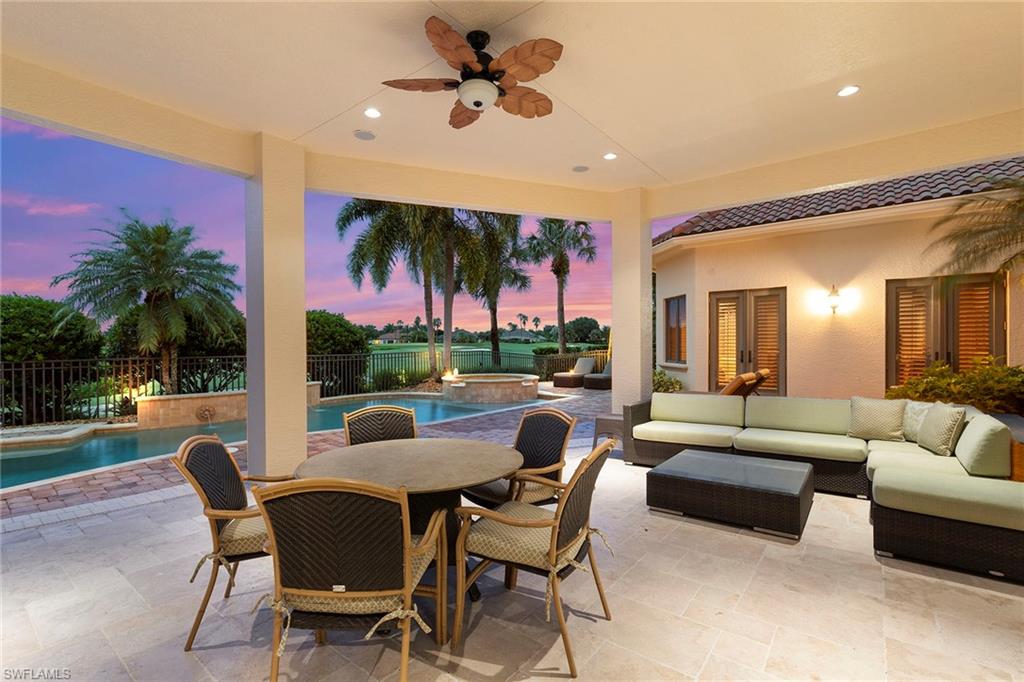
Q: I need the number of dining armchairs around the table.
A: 5